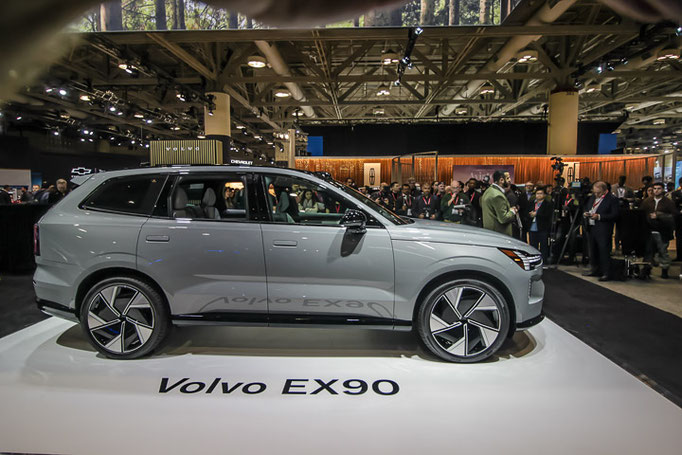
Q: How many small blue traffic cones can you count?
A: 0